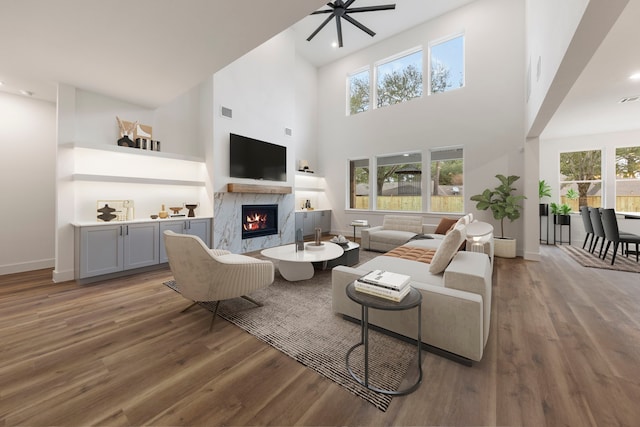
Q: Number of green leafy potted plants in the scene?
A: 3